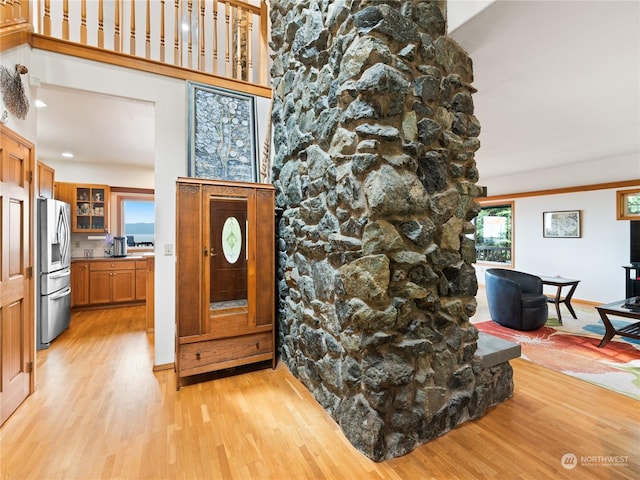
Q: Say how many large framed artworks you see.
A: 1